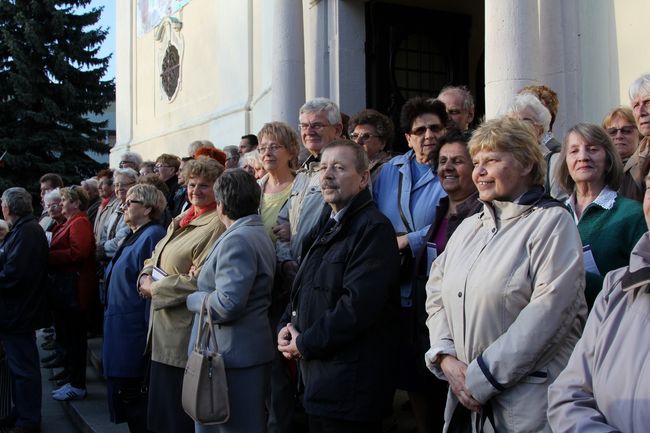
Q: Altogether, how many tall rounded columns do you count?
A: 2